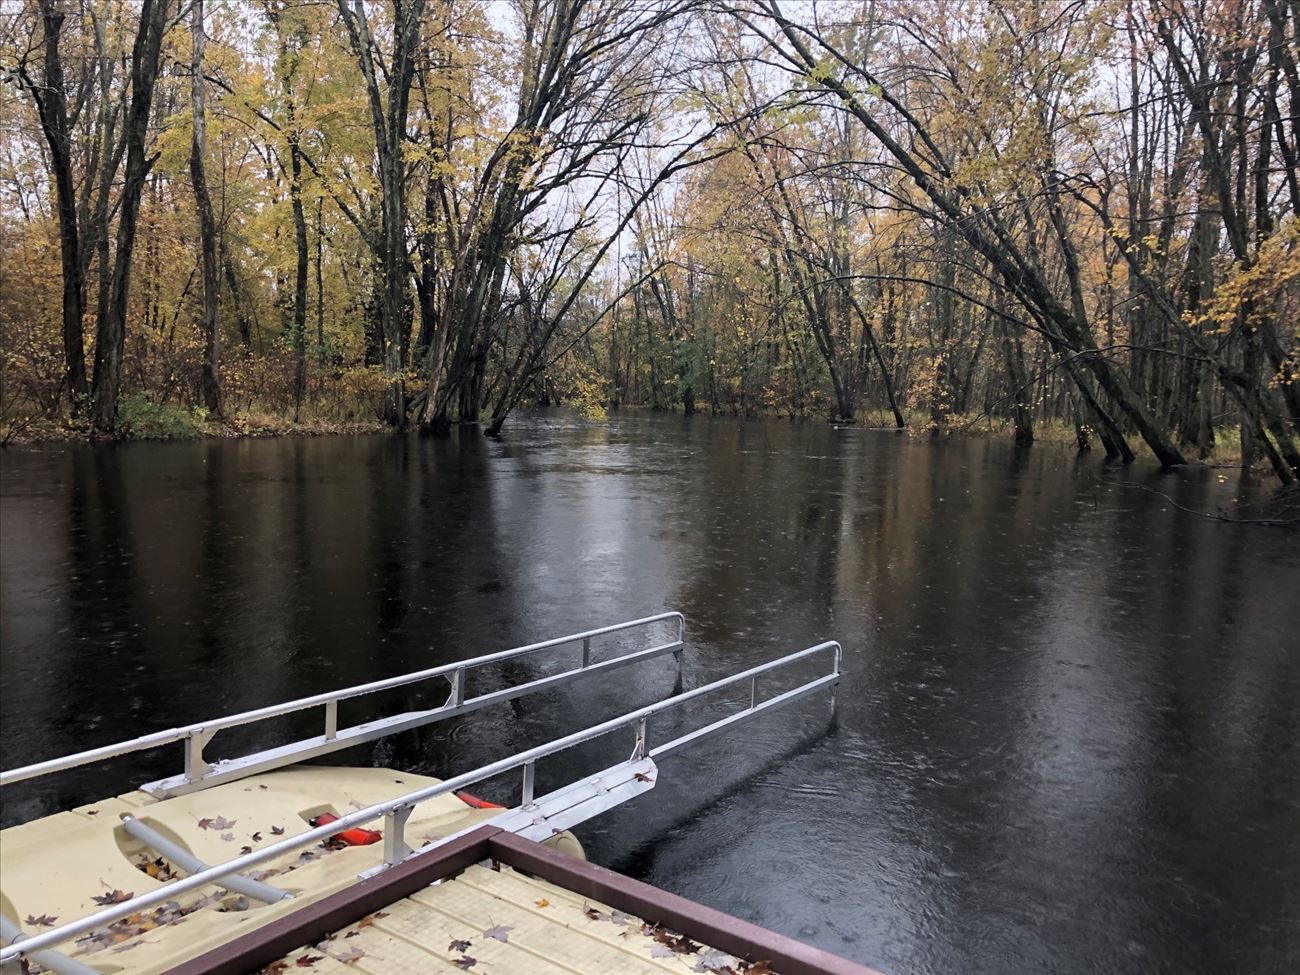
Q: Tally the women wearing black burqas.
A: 0